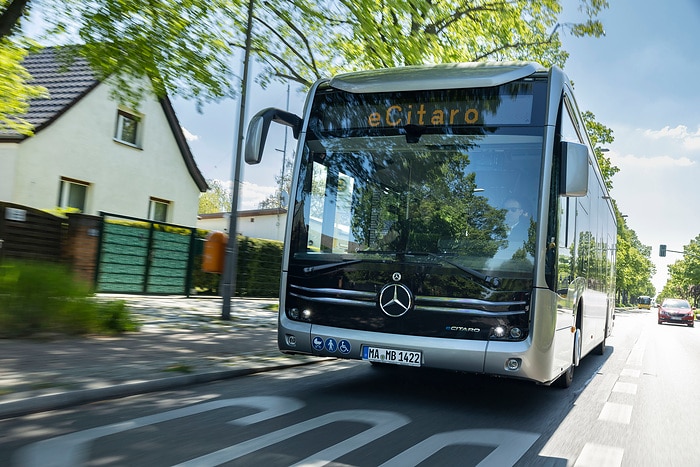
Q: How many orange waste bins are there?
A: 1